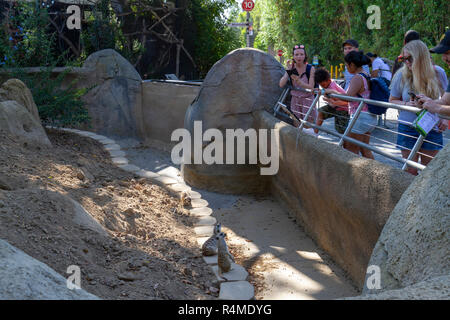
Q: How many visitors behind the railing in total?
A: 8